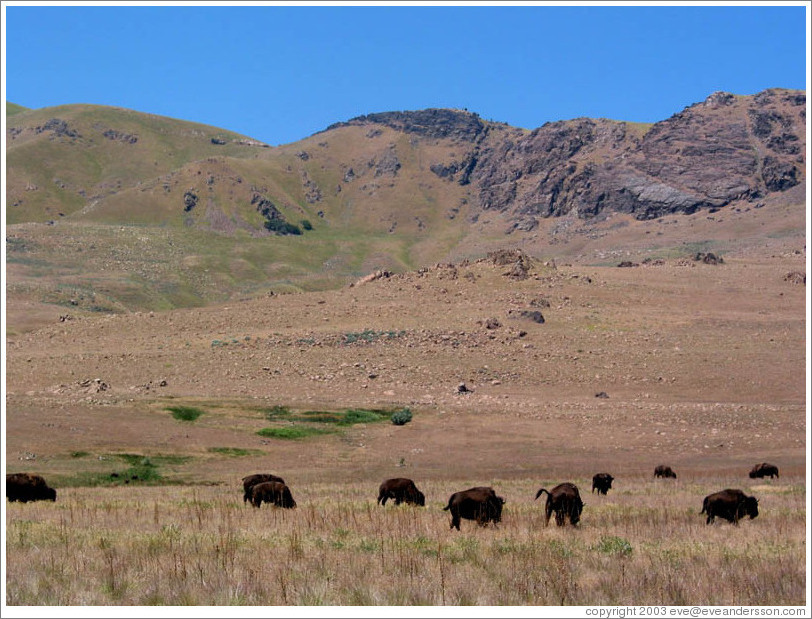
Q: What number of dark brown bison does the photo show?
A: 10